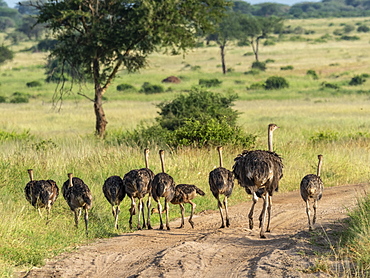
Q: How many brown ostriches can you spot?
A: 9